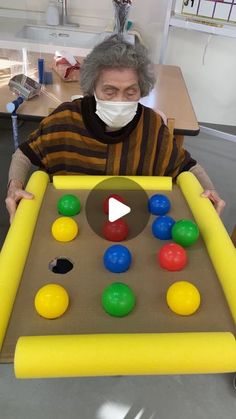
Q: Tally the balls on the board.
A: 12